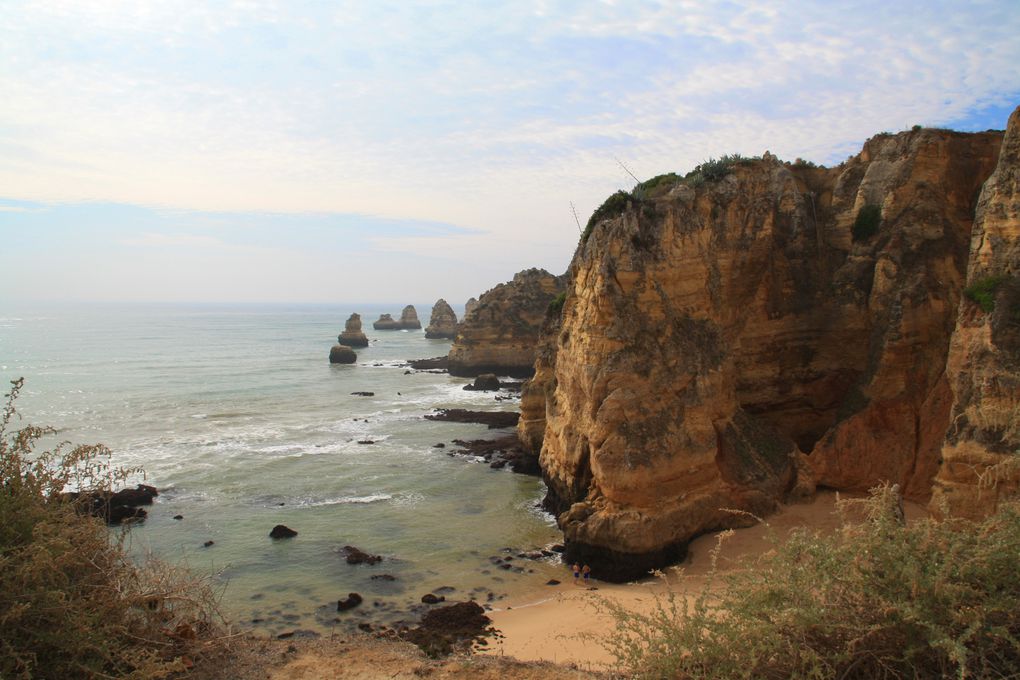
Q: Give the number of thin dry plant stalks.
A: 2